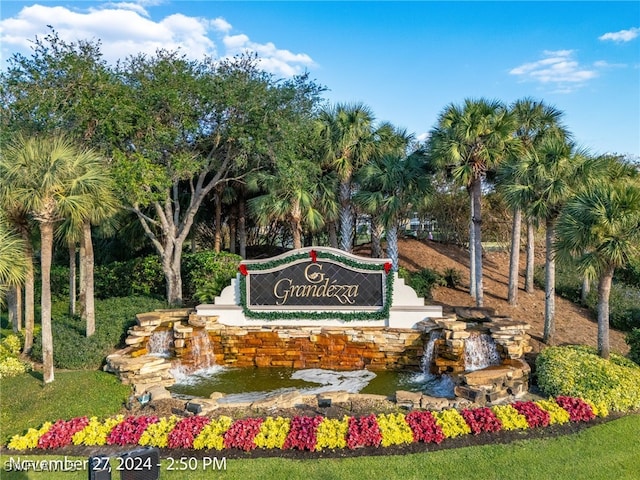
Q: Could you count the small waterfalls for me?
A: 4